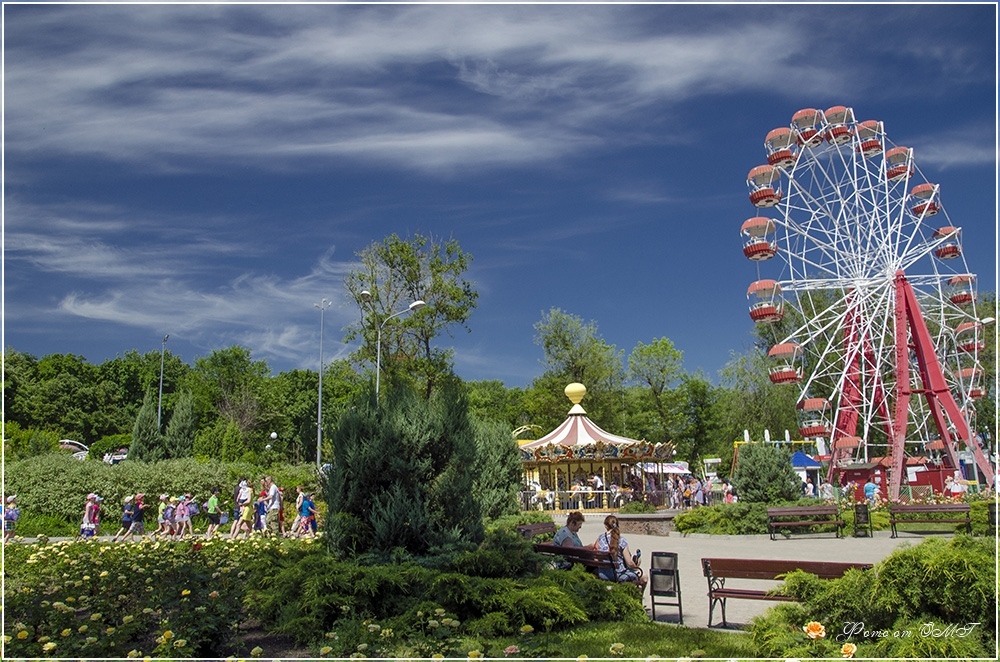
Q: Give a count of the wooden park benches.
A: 5